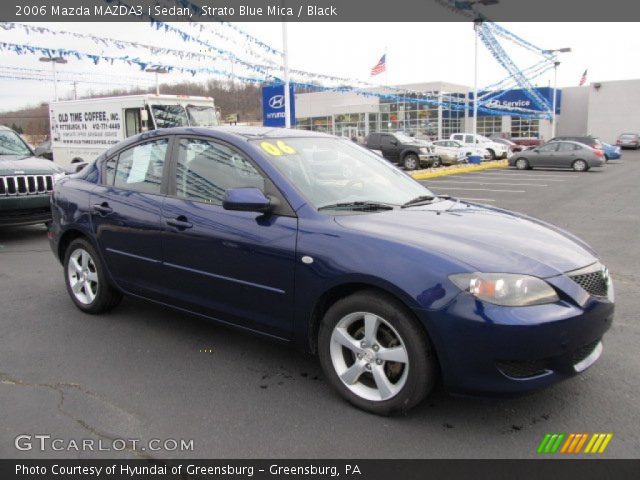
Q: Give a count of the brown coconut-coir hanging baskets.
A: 0